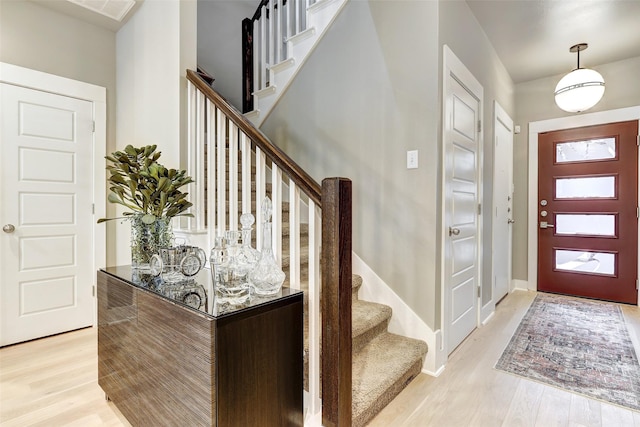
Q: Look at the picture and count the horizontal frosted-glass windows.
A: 4